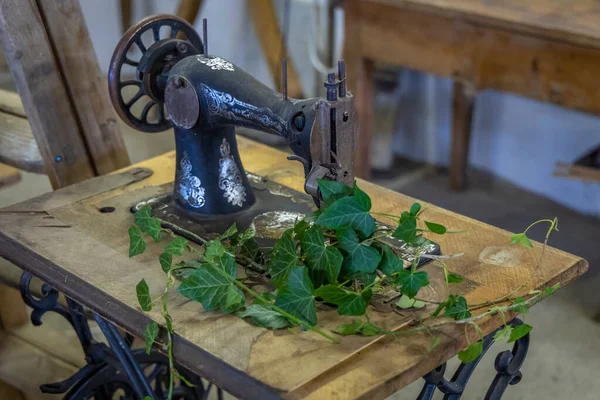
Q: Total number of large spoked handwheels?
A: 1